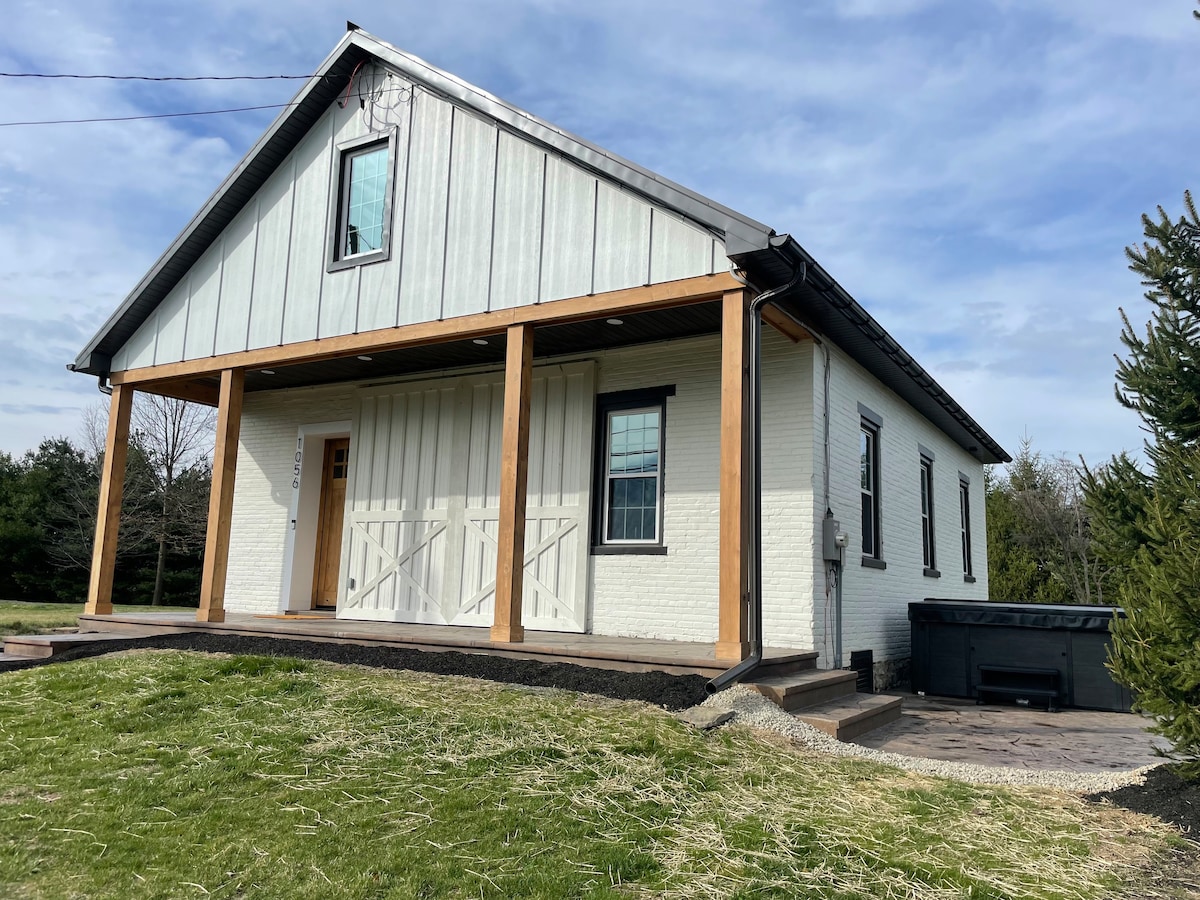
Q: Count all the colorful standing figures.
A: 0